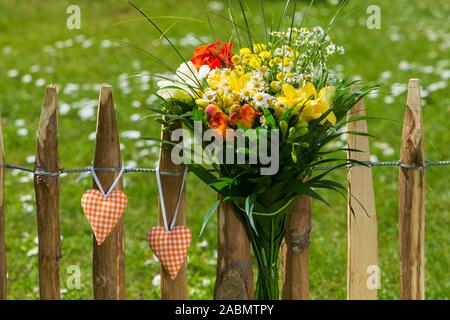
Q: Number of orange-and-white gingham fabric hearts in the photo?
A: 2